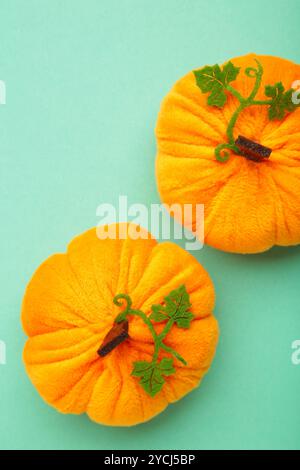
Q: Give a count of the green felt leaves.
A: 4